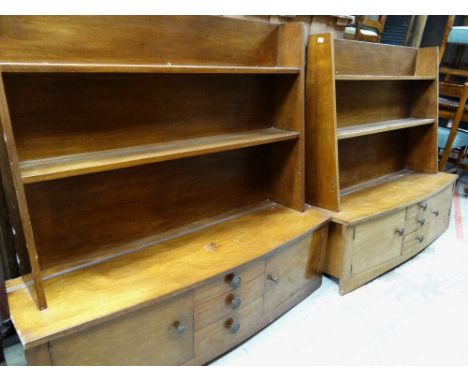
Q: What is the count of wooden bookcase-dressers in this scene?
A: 2